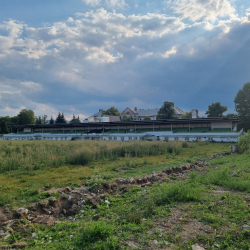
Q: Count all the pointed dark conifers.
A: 5